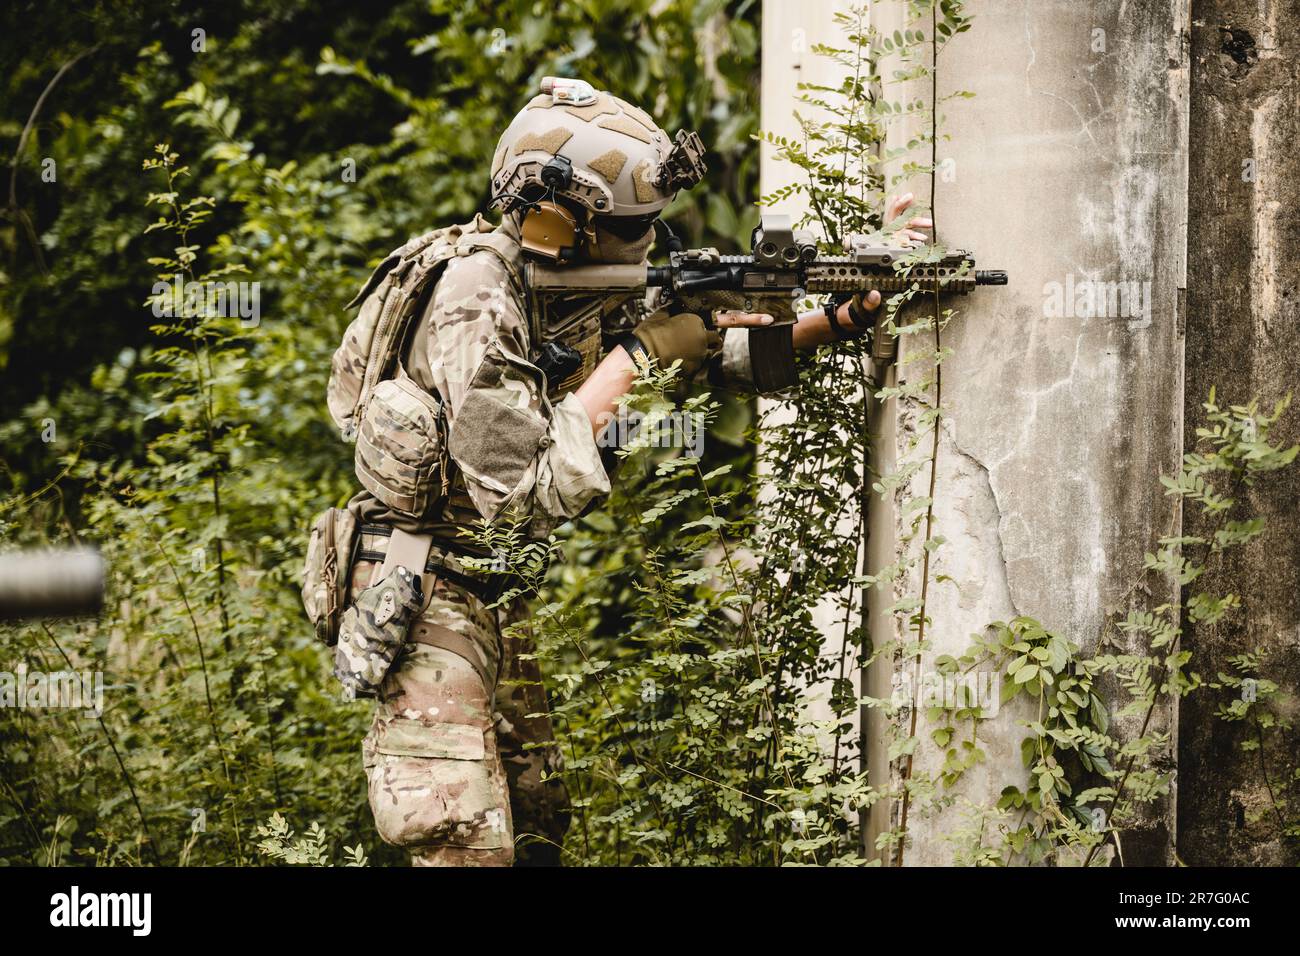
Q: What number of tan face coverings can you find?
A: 1